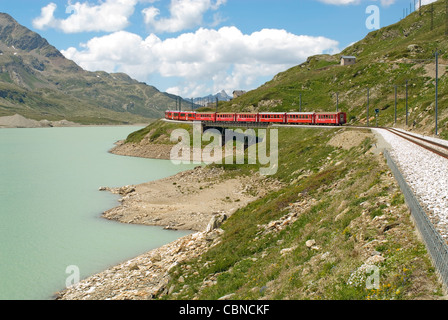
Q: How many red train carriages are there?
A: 8